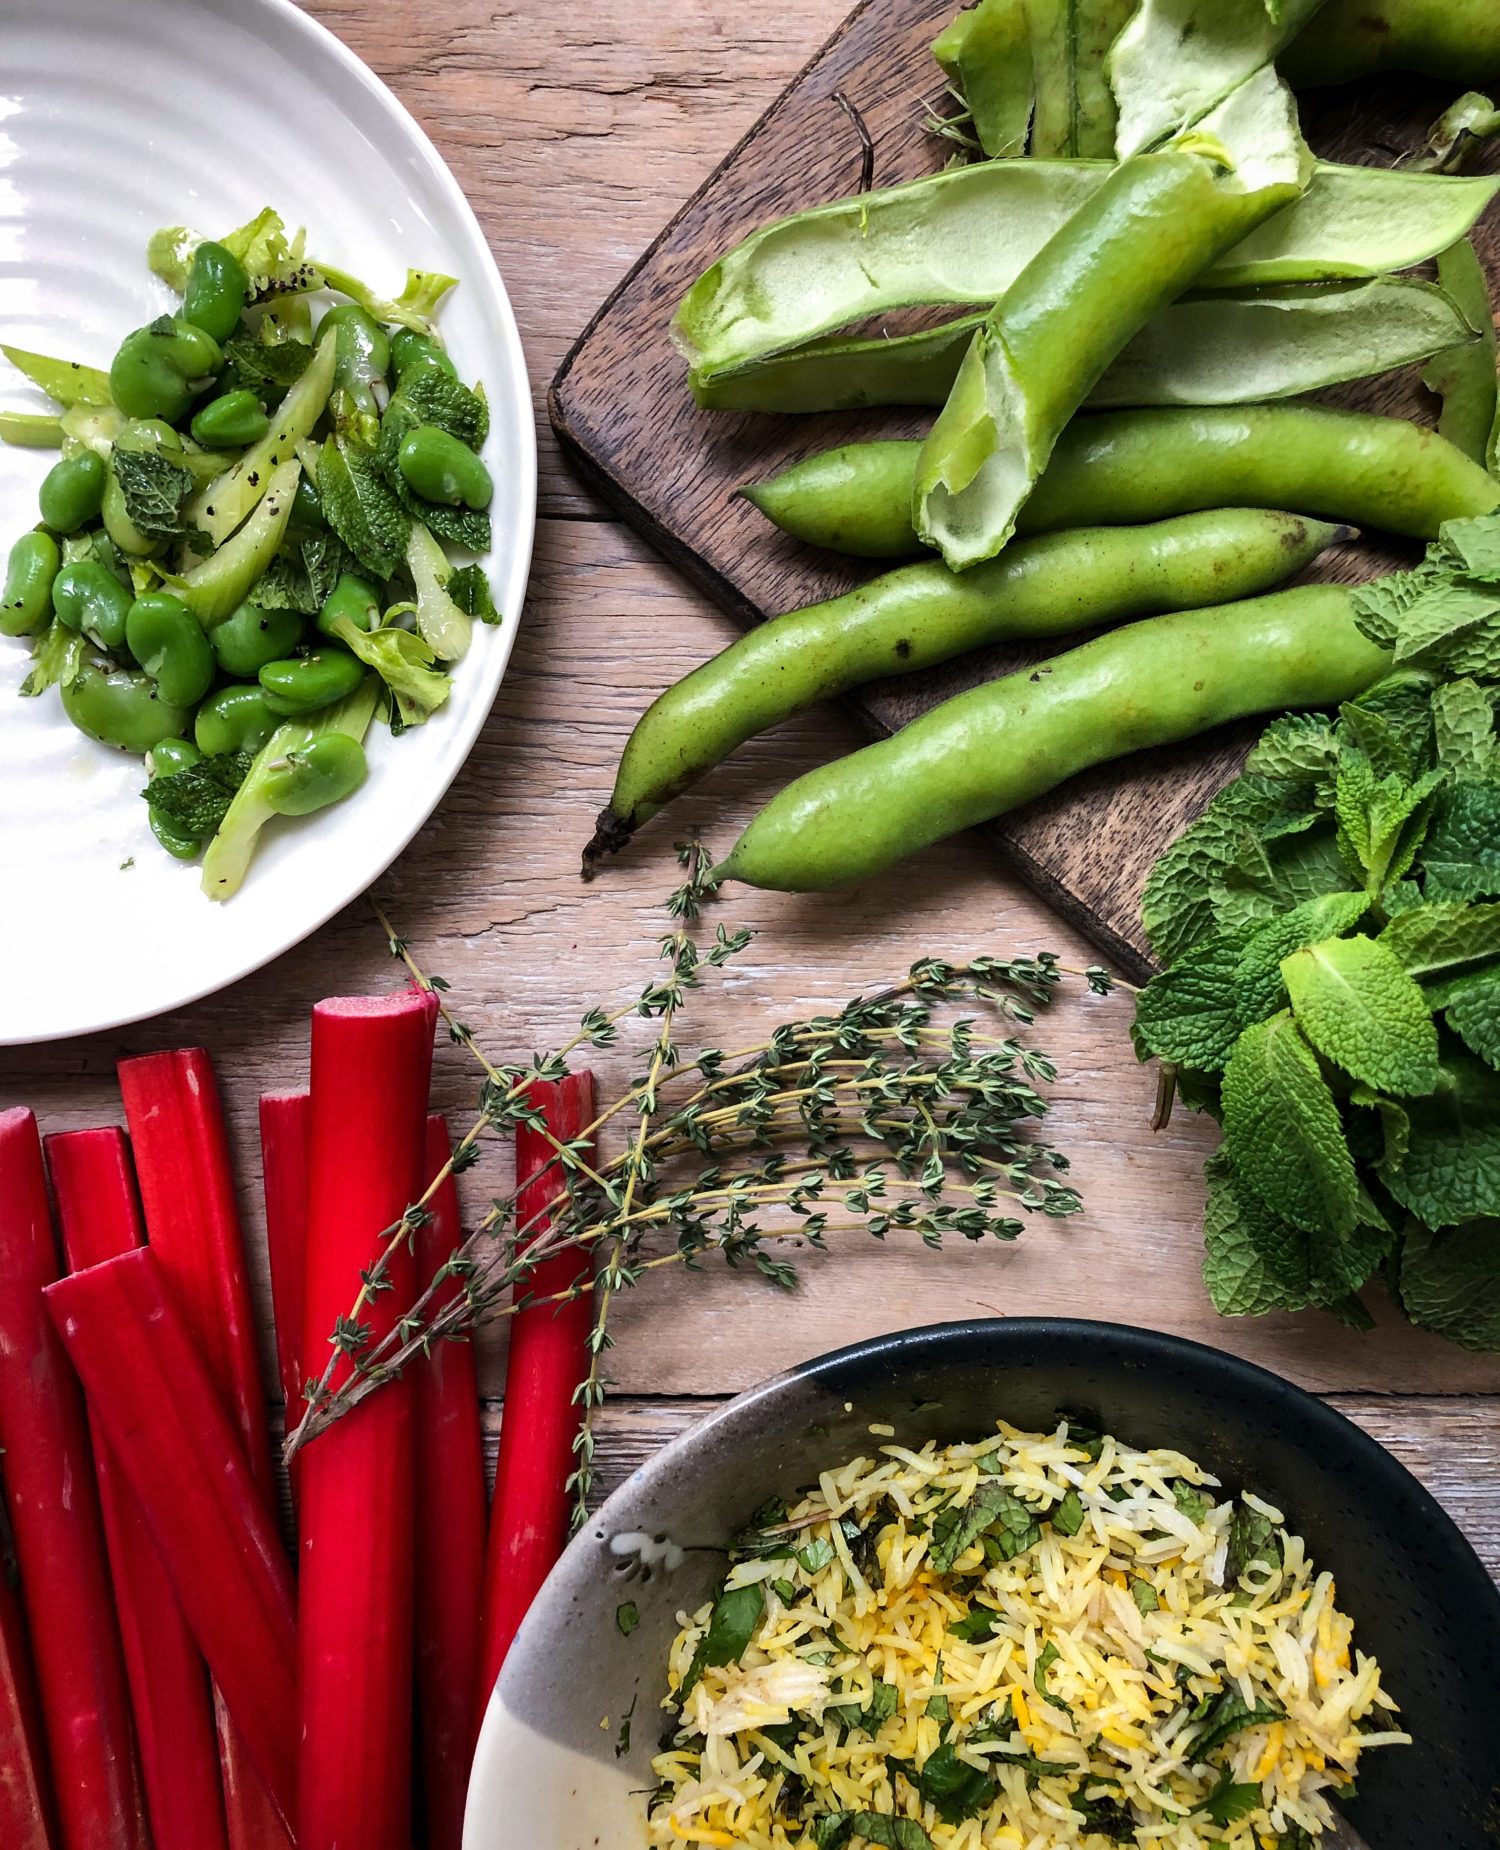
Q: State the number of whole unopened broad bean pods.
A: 3